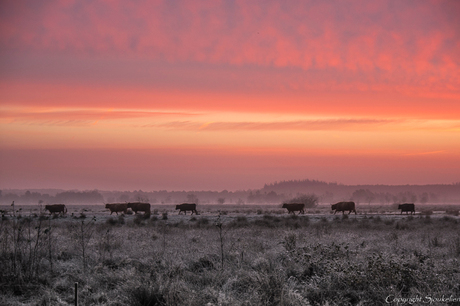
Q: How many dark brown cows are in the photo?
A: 7